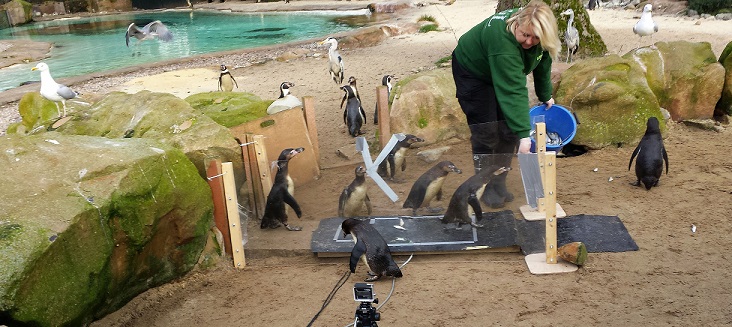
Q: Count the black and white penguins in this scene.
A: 12